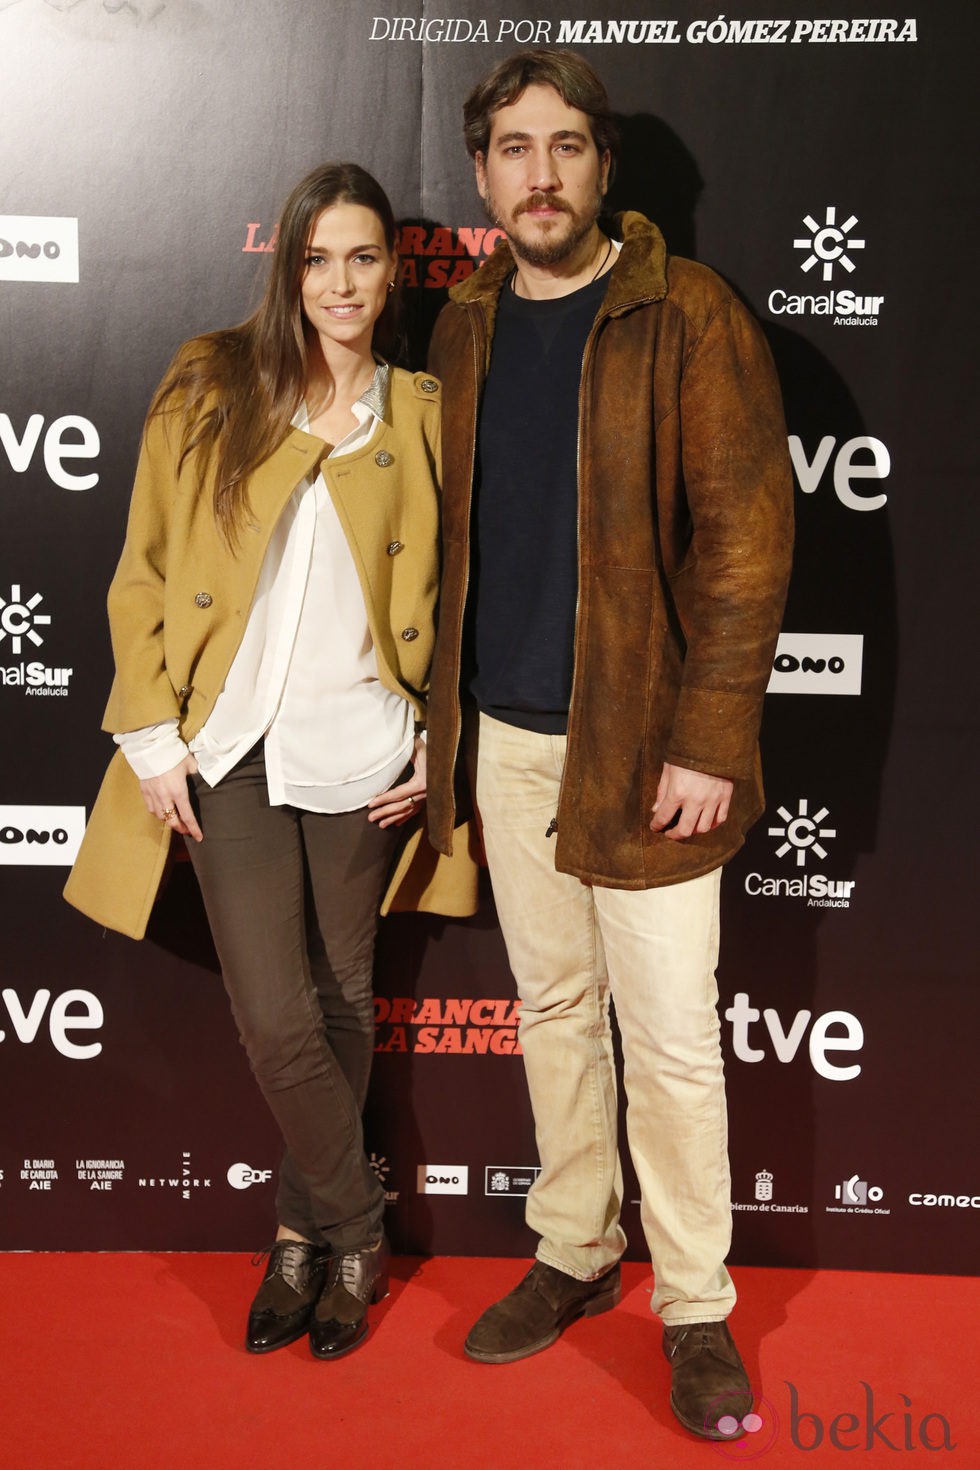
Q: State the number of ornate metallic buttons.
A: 6